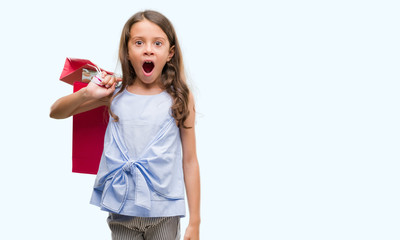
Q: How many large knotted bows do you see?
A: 1